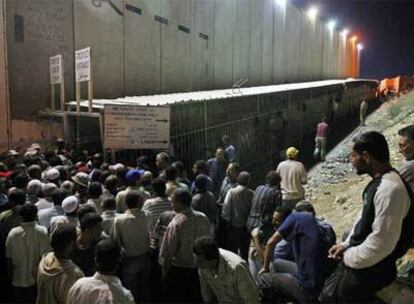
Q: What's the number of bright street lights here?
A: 6